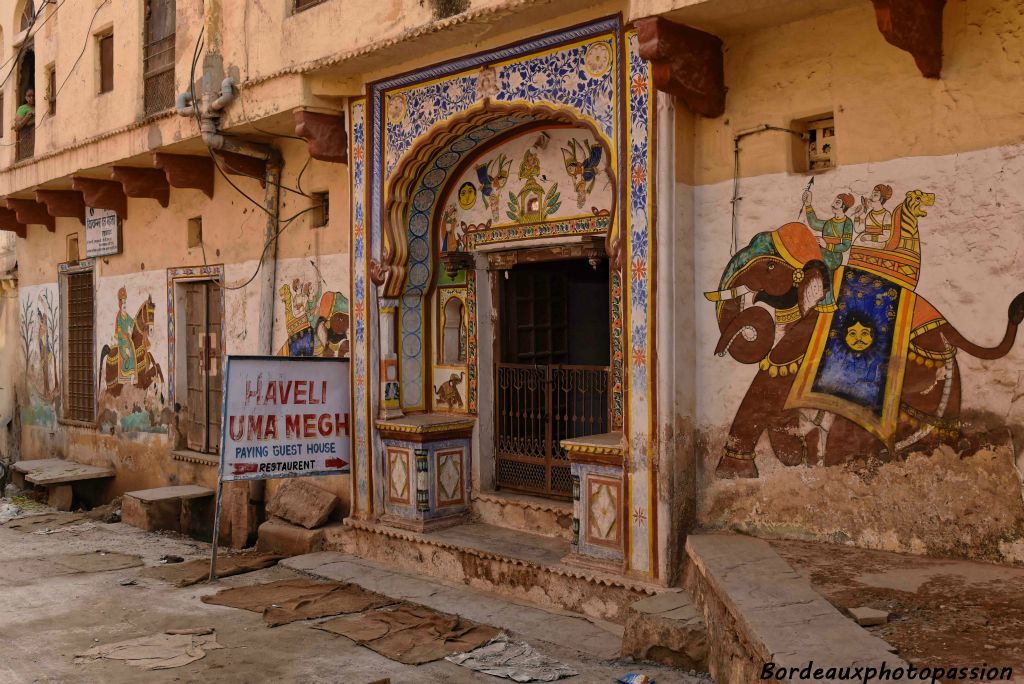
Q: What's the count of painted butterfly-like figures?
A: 2